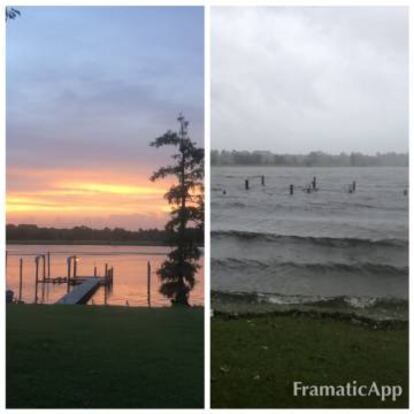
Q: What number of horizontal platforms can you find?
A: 1